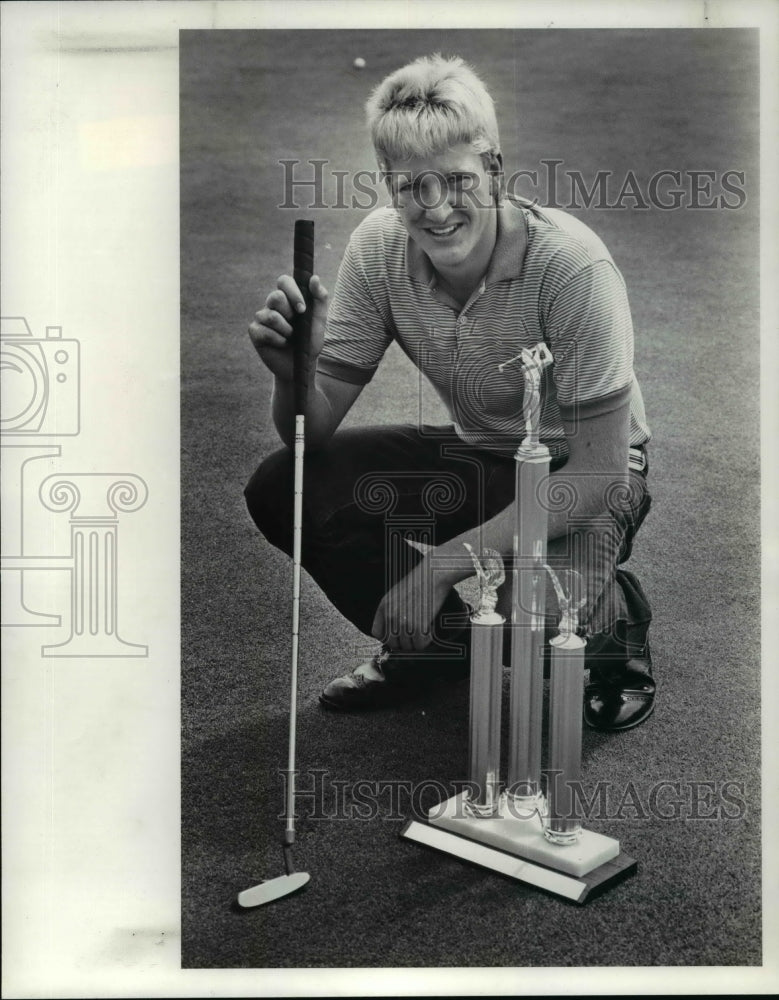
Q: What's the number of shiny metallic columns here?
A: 3